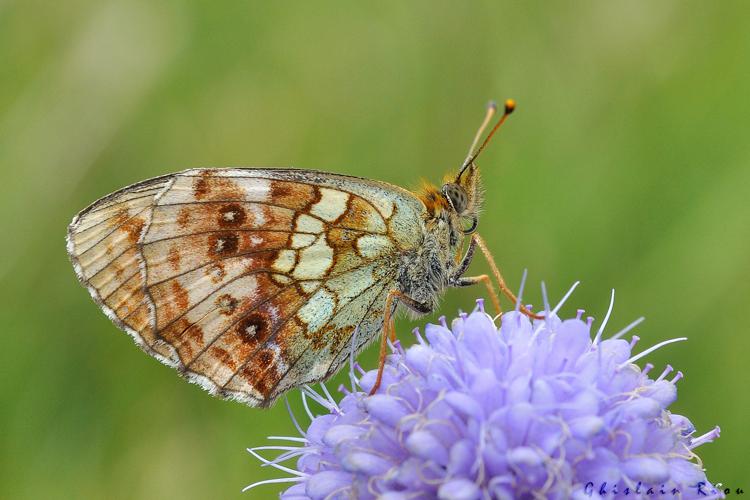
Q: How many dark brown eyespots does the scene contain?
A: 3